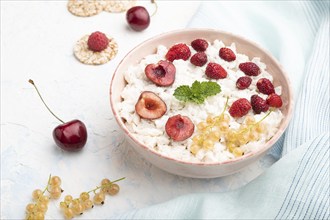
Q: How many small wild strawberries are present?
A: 11